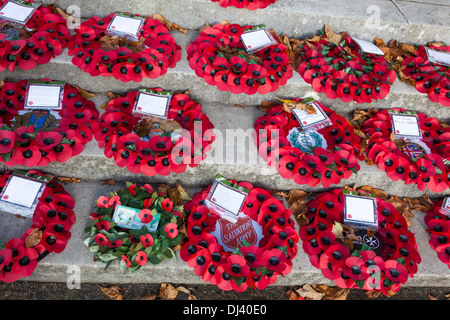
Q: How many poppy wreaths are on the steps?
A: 15